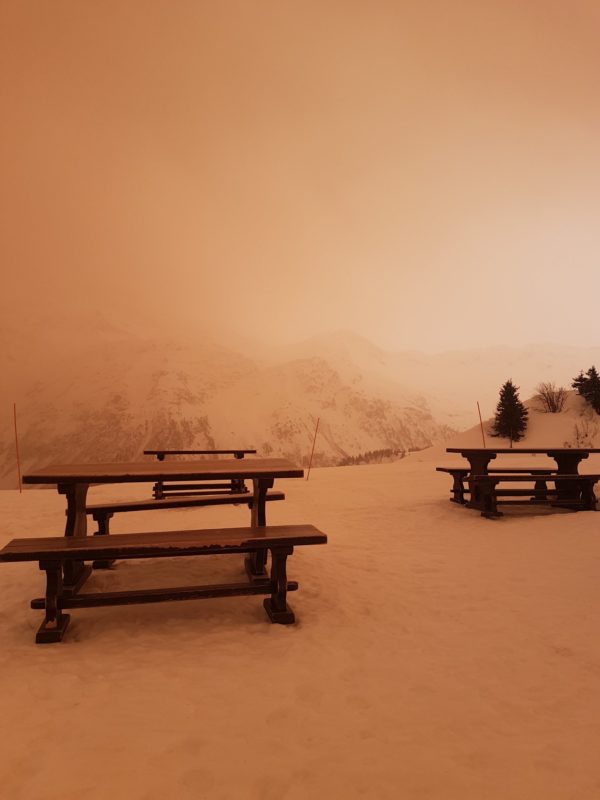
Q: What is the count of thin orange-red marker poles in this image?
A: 3